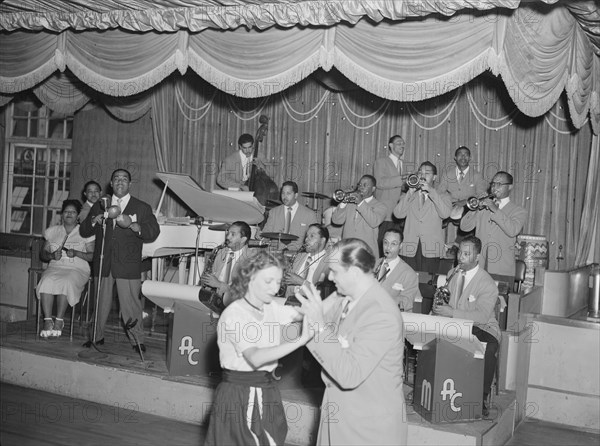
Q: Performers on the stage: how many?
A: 14